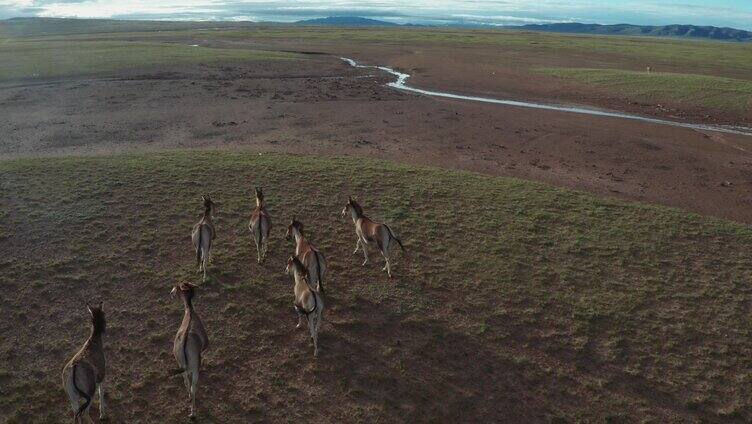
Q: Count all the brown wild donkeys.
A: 7